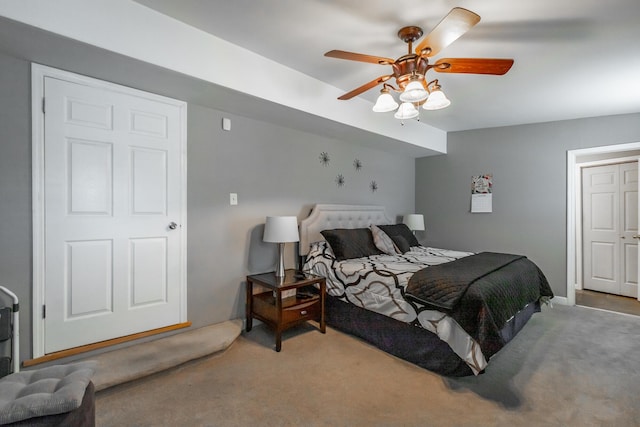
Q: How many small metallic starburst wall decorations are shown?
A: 4